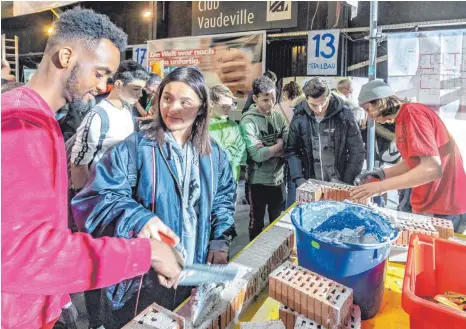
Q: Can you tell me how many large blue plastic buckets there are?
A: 1